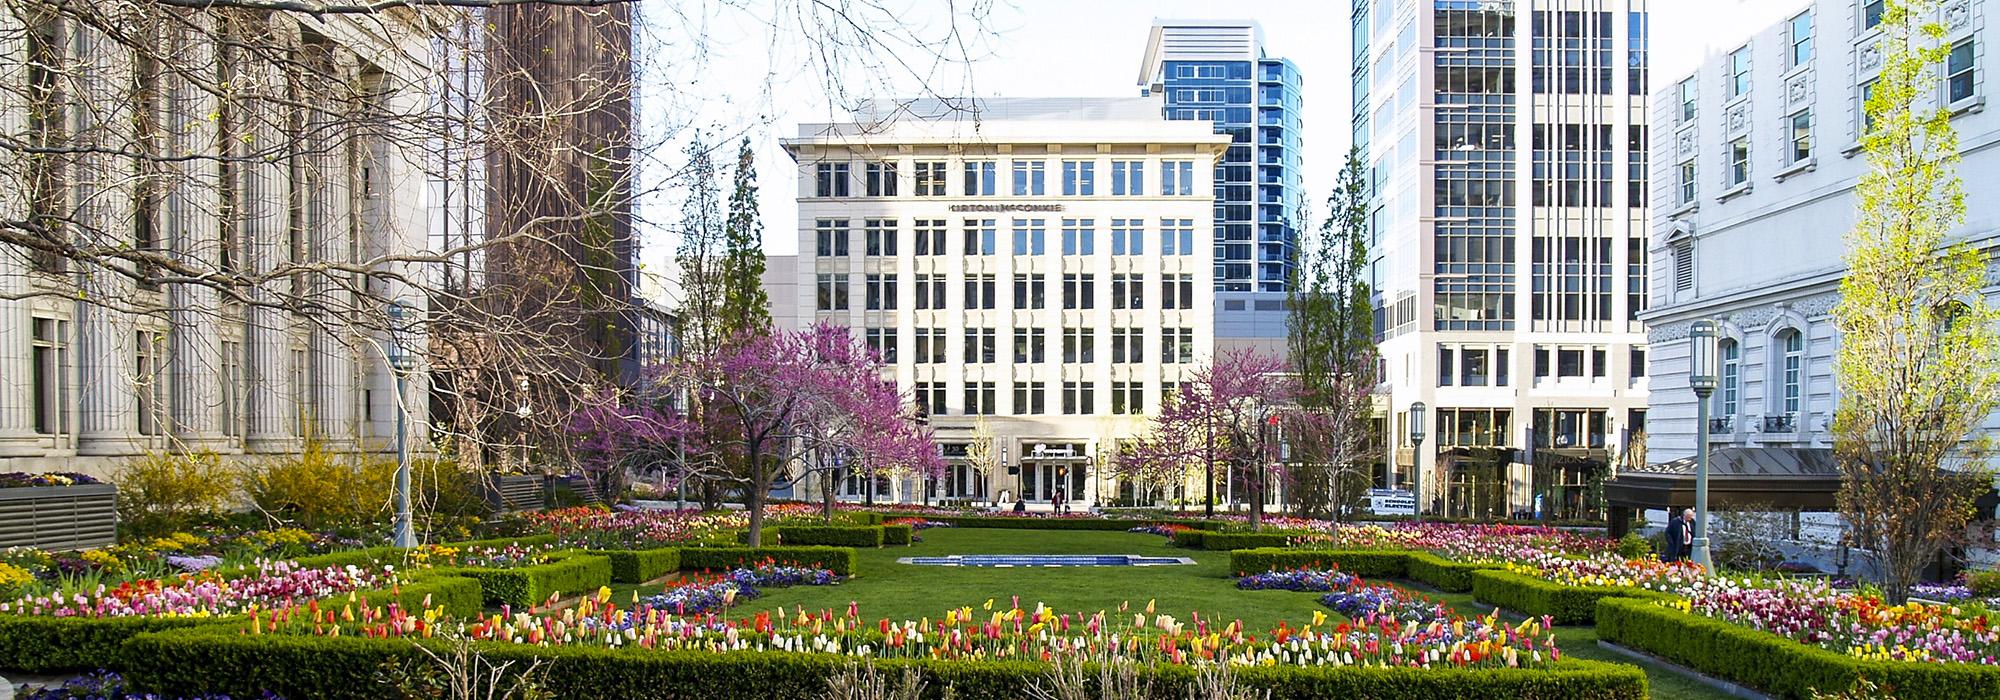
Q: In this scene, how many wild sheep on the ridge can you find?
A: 0